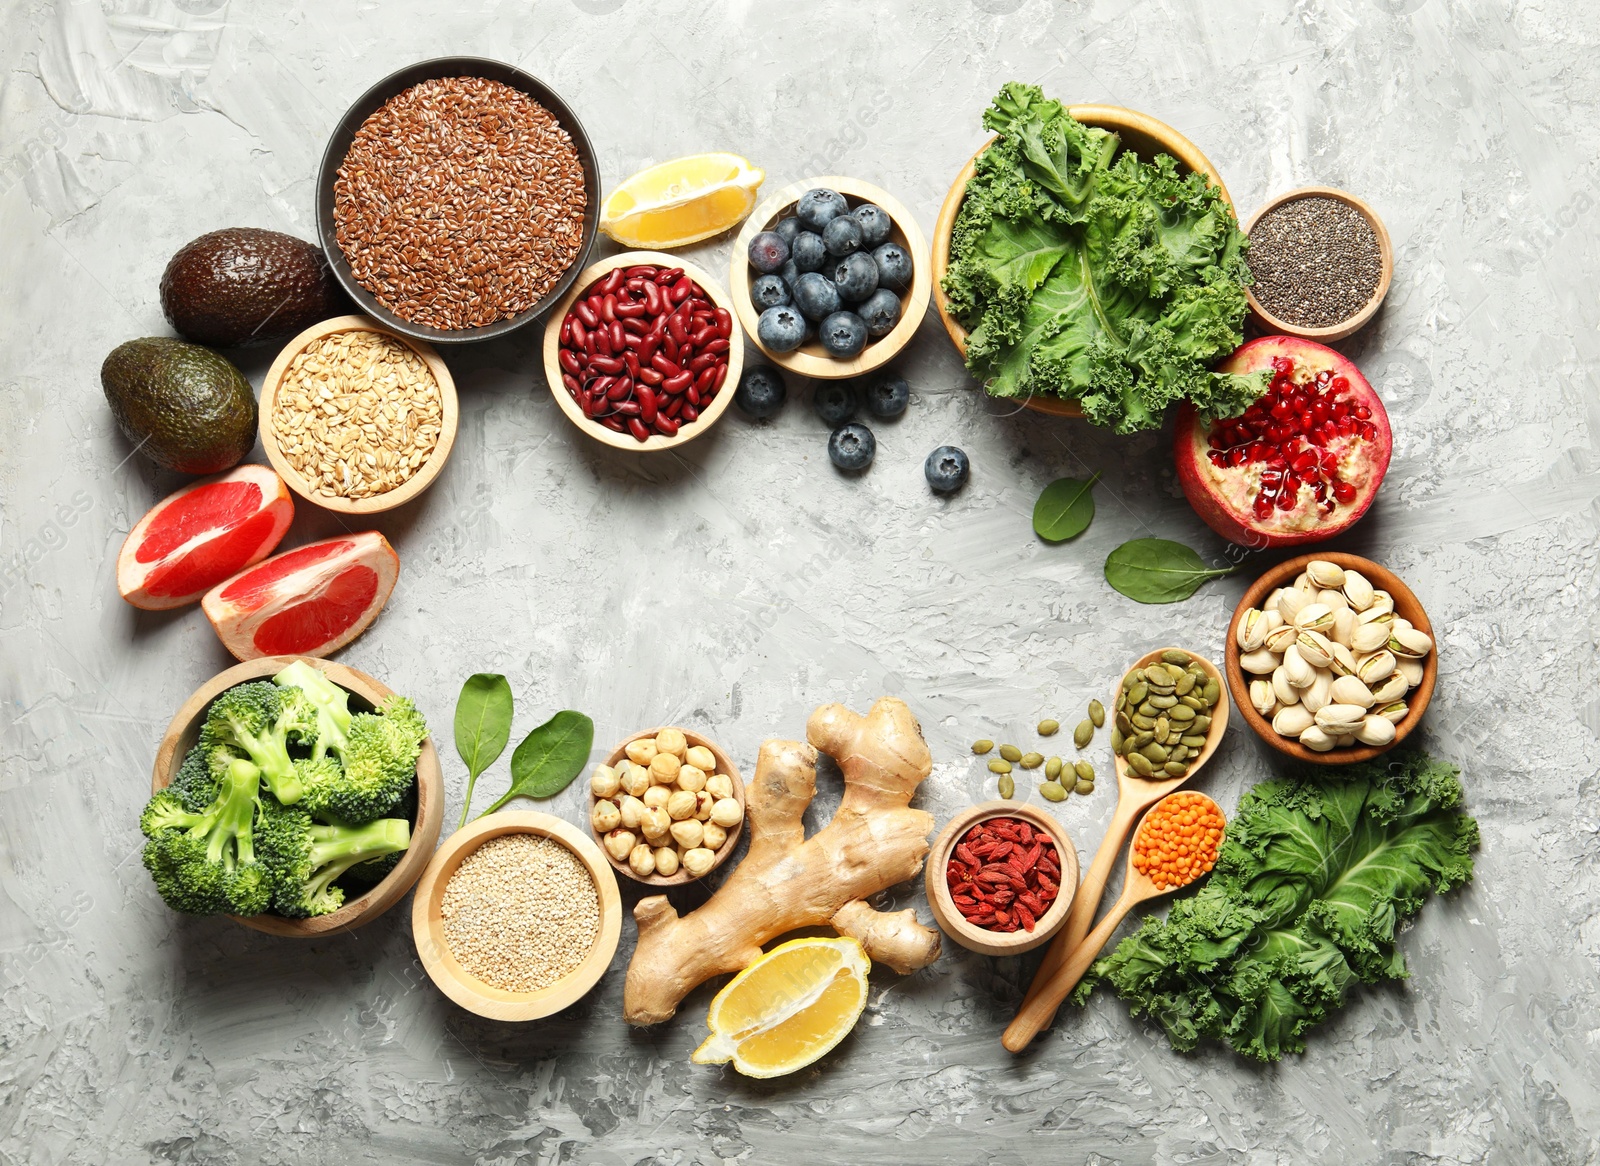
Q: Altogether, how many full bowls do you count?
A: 11